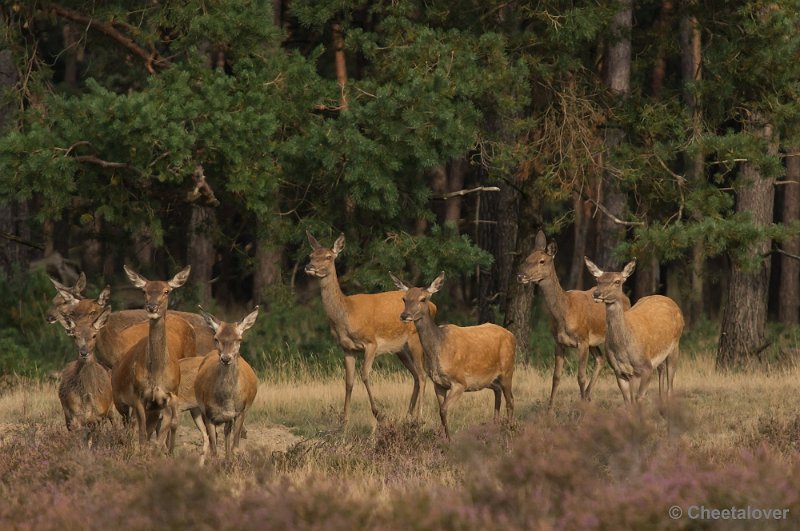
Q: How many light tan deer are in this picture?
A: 9